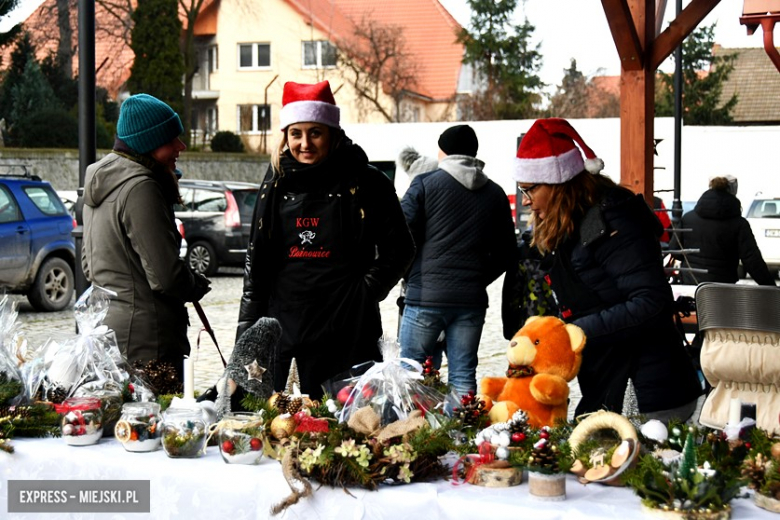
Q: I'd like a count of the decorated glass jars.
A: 4